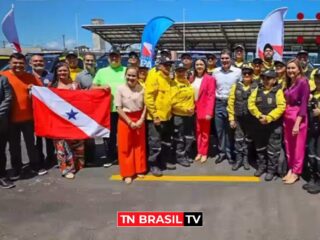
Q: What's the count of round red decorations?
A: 4